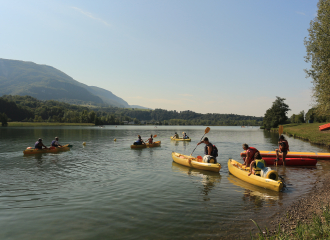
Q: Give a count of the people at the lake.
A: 10